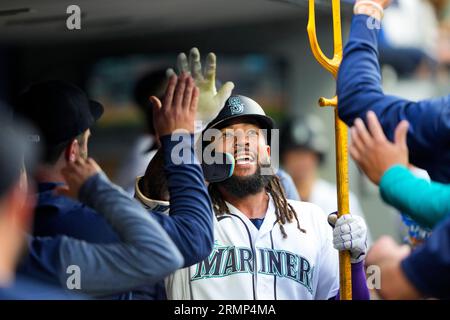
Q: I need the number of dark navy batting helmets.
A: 2